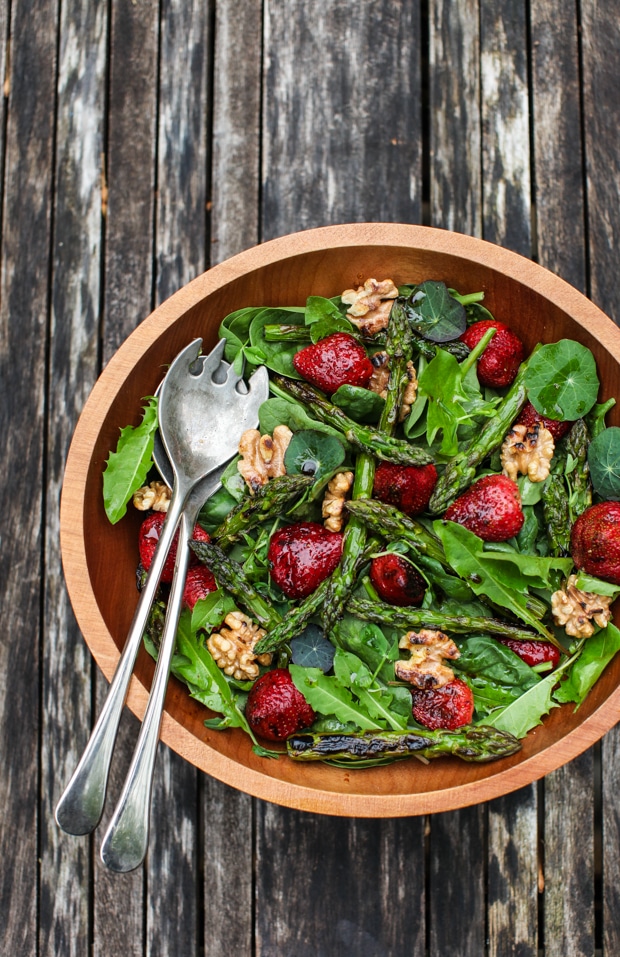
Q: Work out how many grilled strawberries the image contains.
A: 13